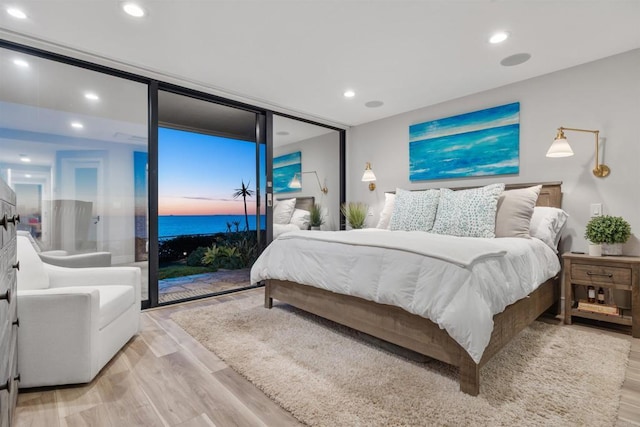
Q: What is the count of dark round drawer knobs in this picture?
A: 8